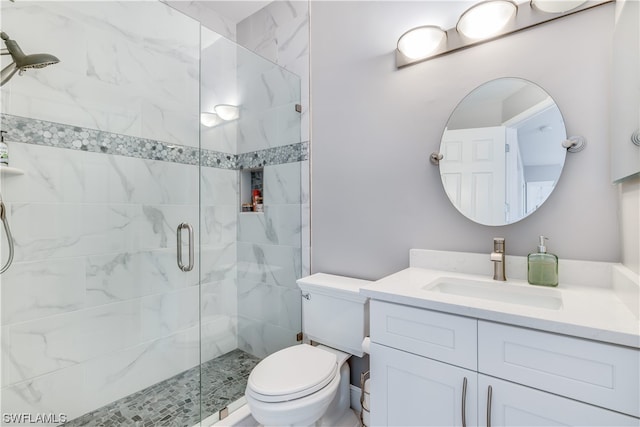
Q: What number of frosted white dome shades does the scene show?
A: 3